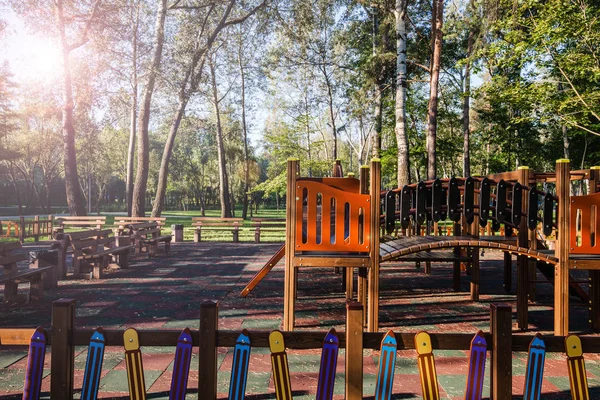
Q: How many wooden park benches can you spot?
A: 7